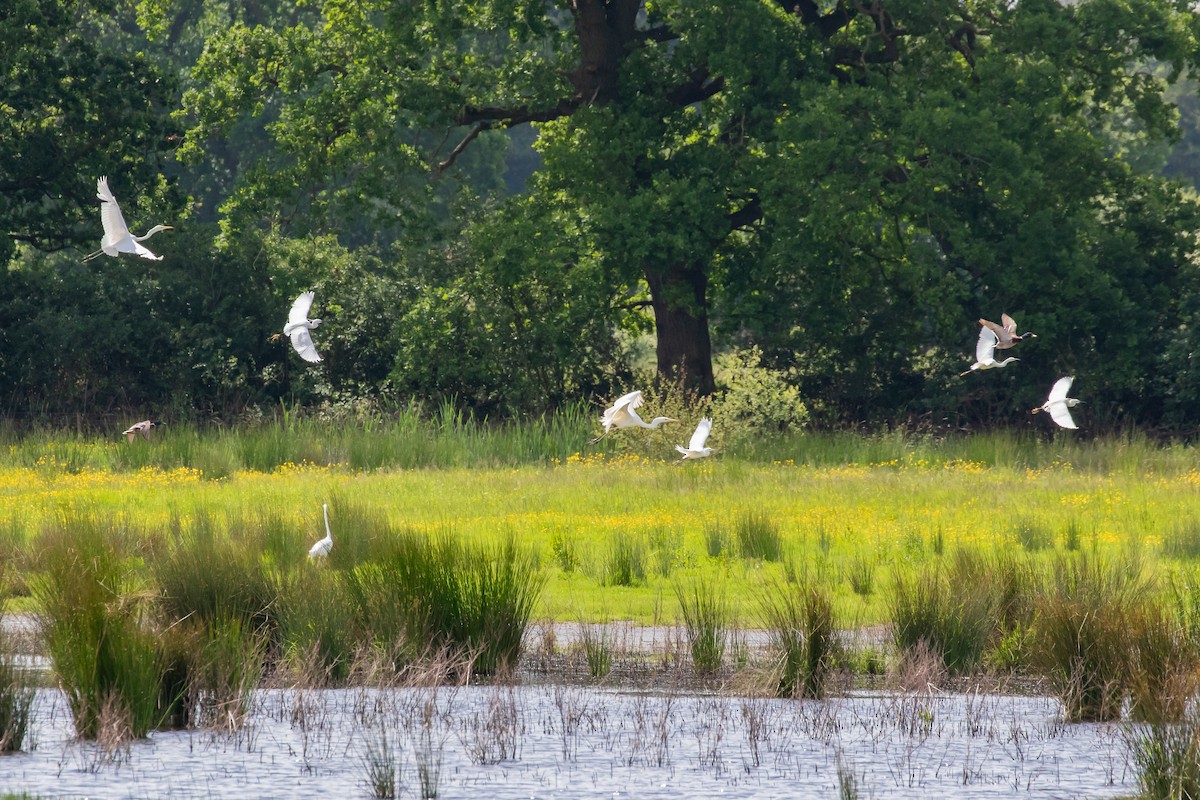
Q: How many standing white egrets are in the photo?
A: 1